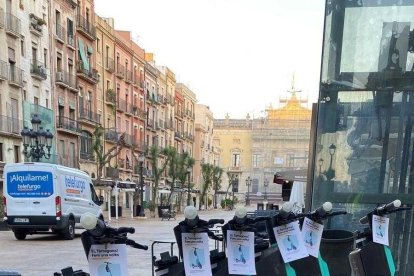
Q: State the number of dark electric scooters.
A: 6